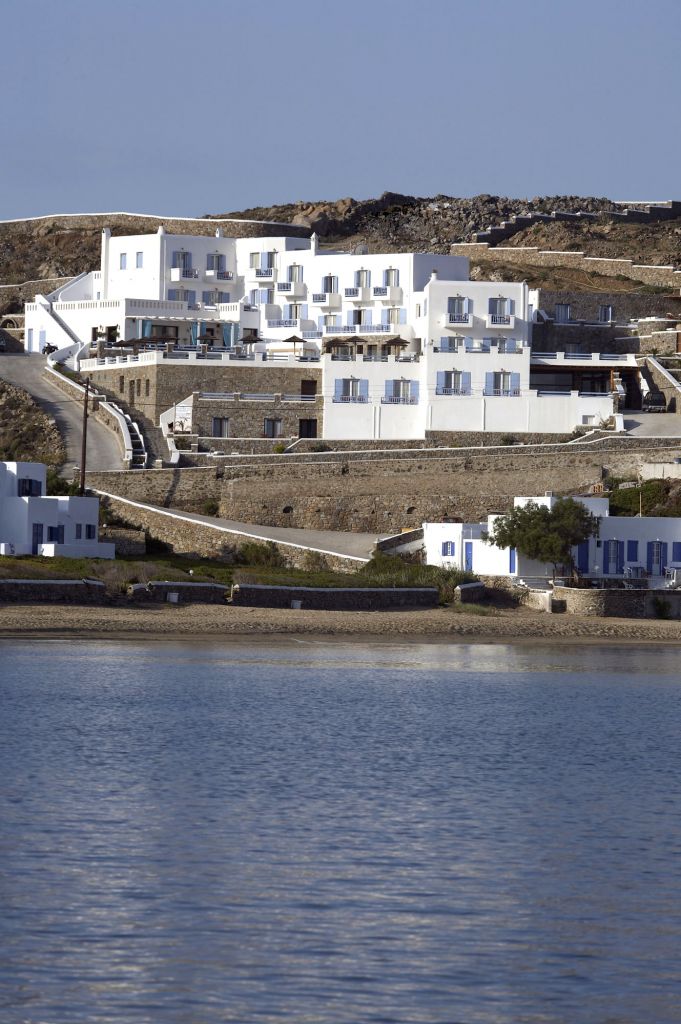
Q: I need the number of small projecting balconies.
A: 9